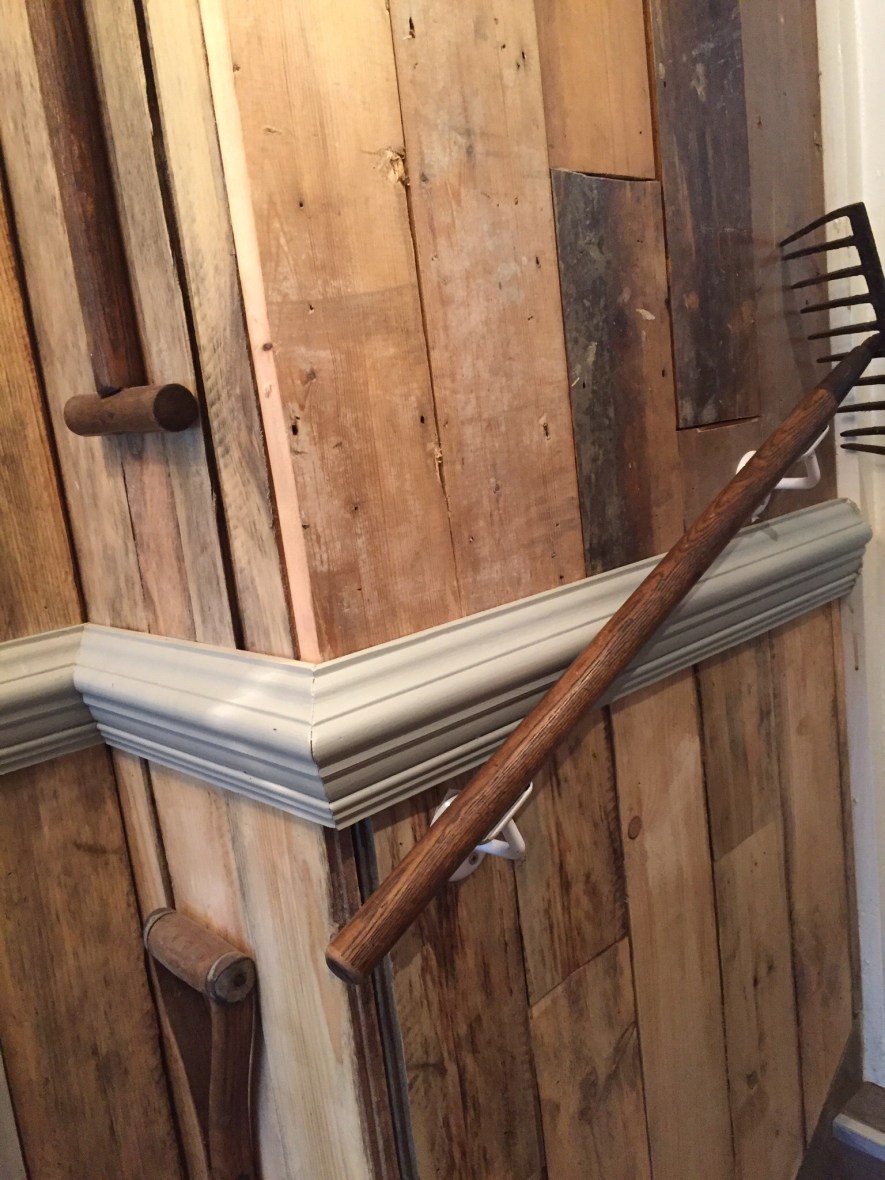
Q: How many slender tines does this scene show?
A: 10